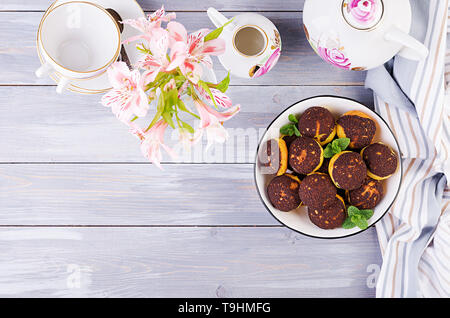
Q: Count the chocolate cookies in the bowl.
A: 10